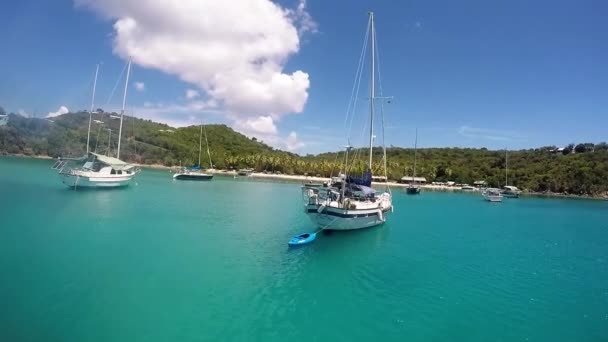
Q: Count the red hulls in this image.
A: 0